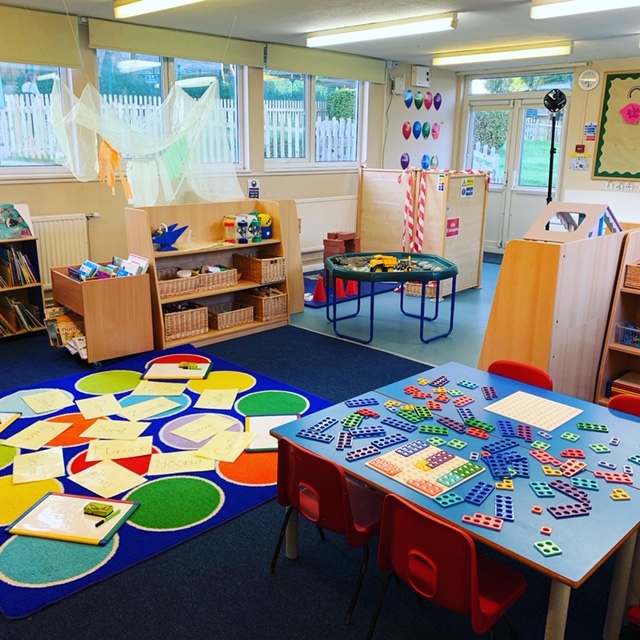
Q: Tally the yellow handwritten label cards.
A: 13